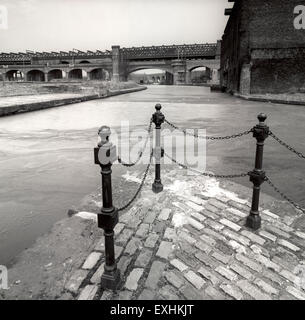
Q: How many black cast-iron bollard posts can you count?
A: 3